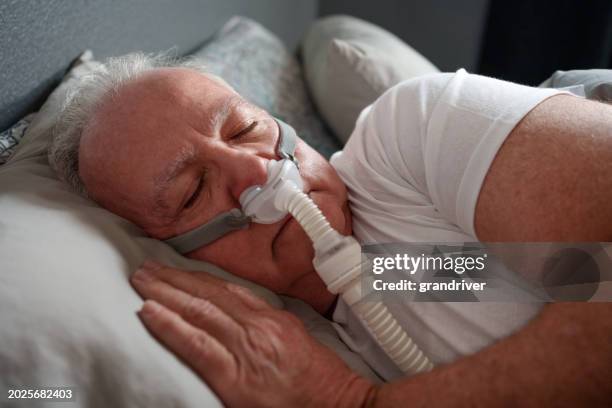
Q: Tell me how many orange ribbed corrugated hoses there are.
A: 0